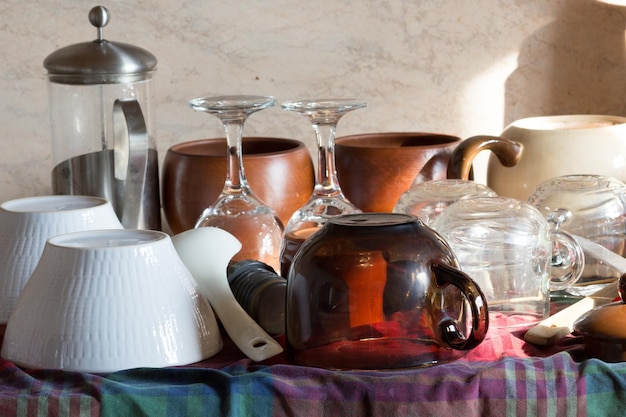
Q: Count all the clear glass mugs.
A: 3